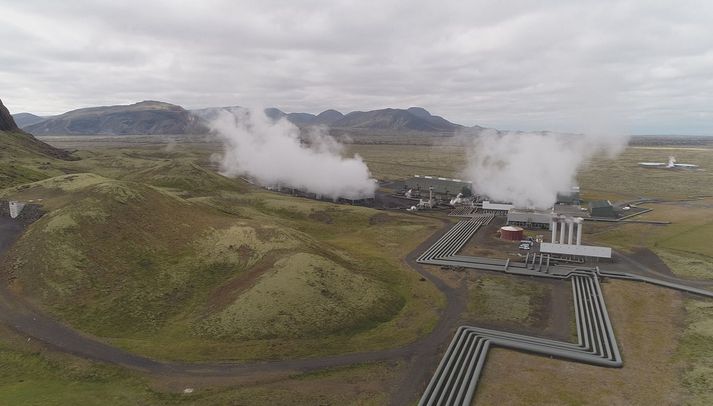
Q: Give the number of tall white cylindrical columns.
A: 4